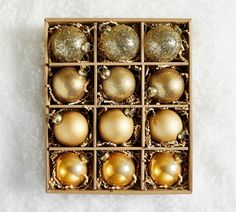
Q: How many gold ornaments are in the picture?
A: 12